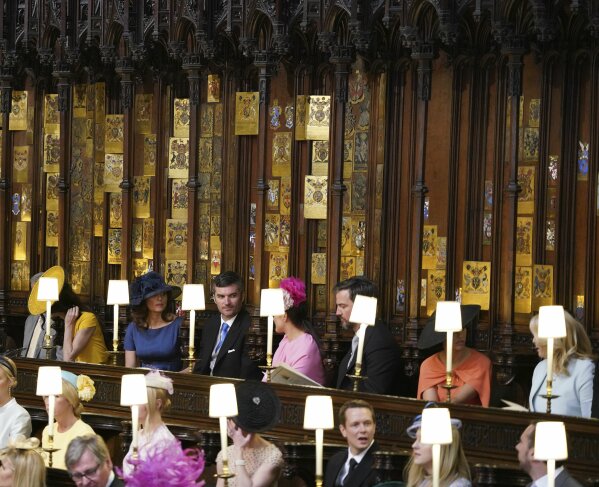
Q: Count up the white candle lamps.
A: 13